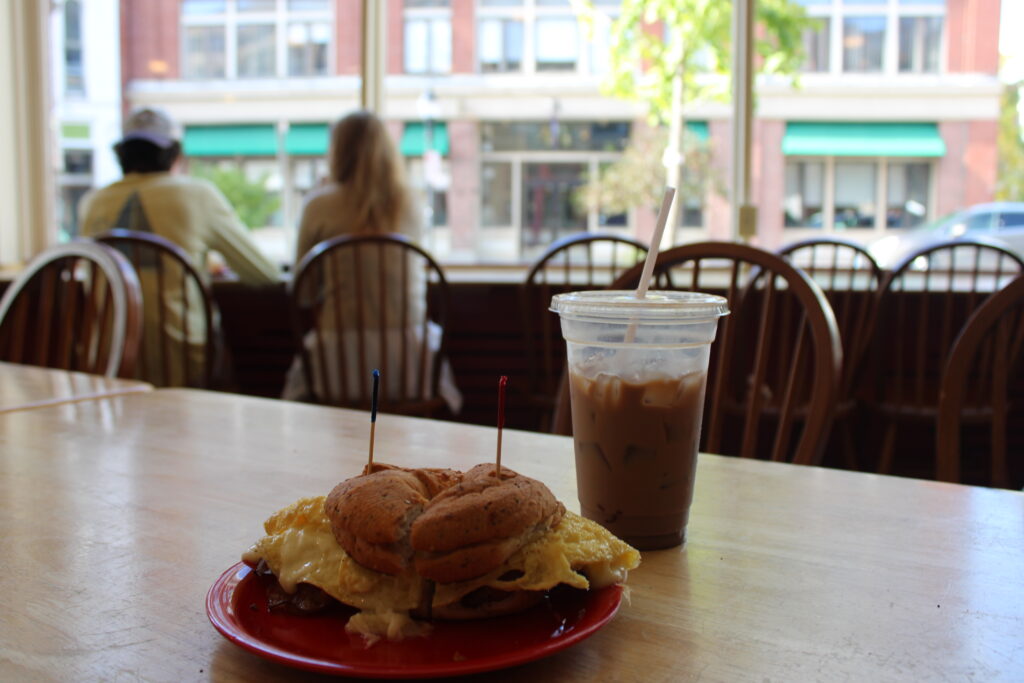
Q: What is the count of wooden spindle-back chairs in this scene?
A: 8